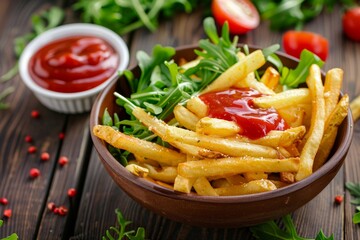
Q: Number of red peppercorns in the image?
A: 14